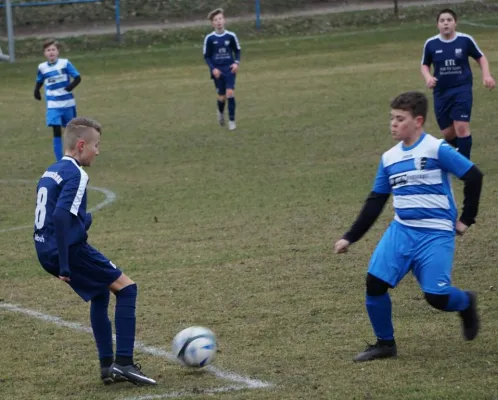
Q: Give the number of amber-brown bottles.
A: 0